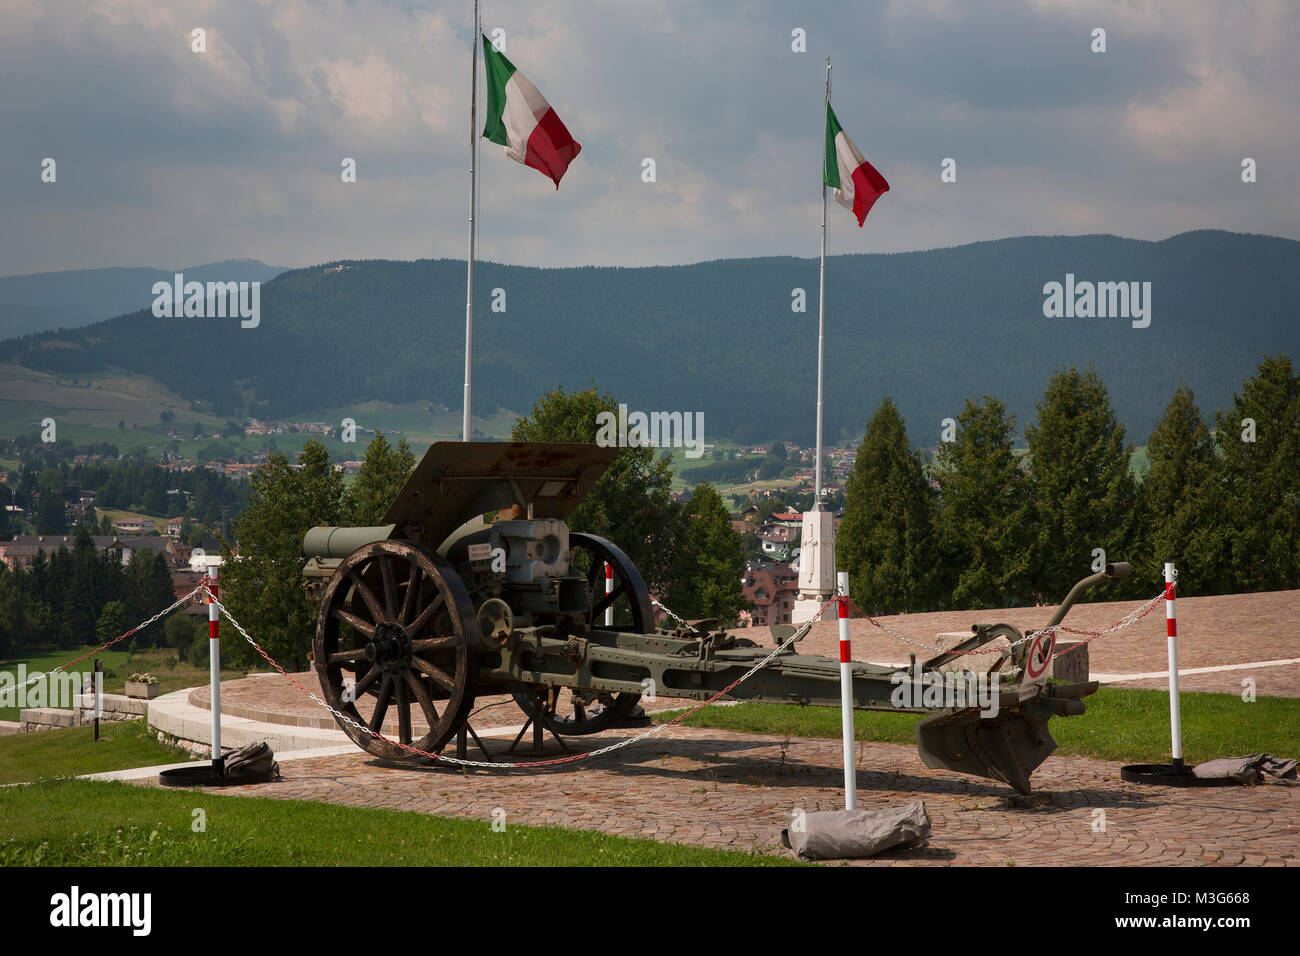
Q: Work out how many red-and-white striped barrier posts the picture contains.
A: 4